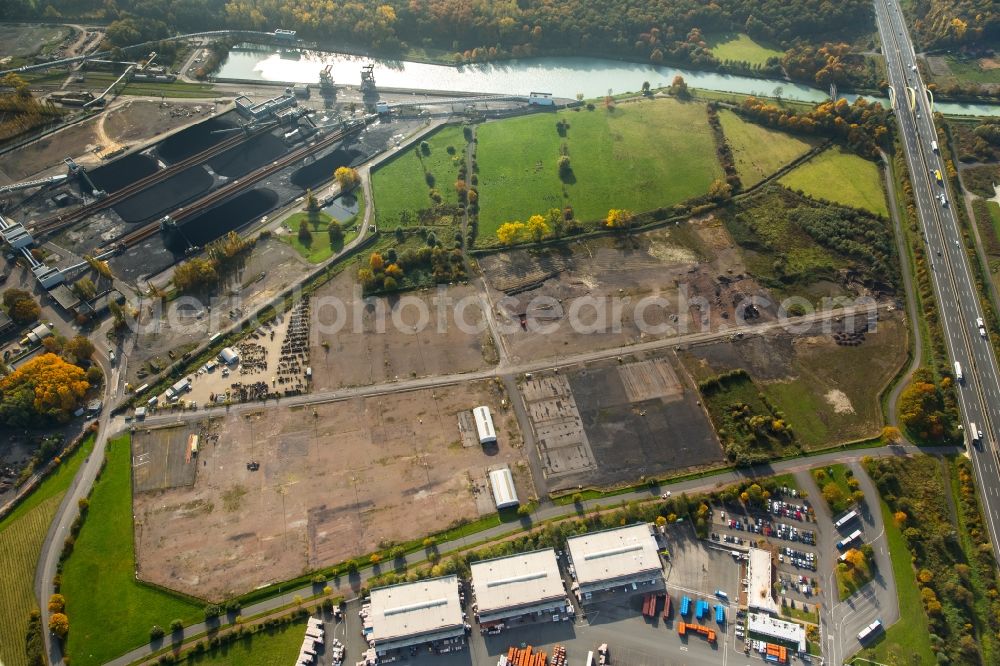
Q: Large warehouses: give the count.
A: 3